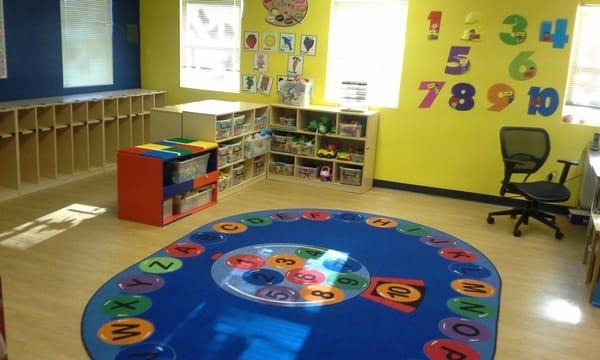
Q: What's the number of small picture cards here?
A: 9